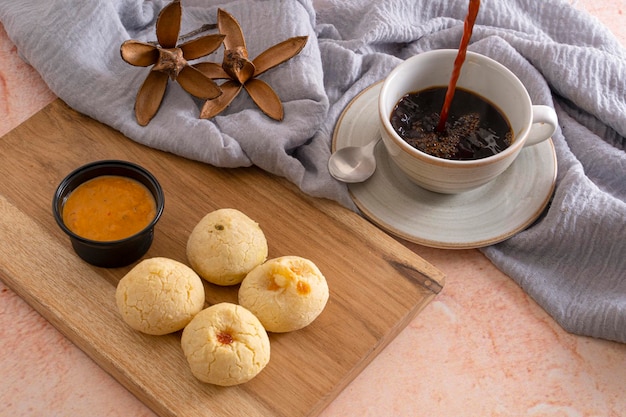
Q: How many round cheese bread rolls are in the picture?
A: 4